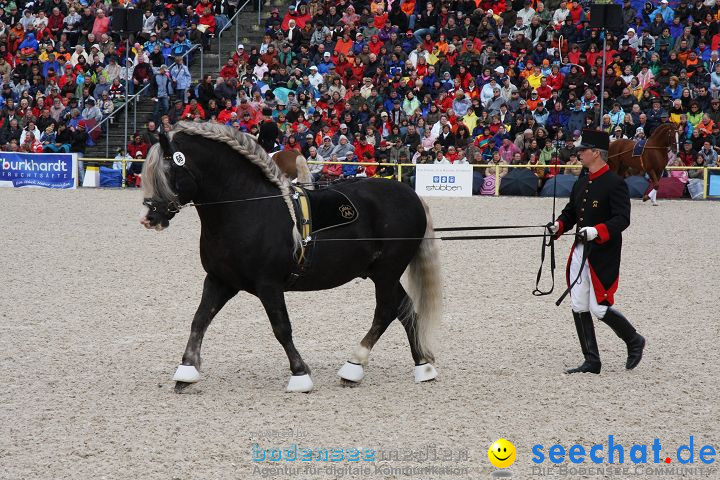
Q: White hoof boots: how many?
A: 4